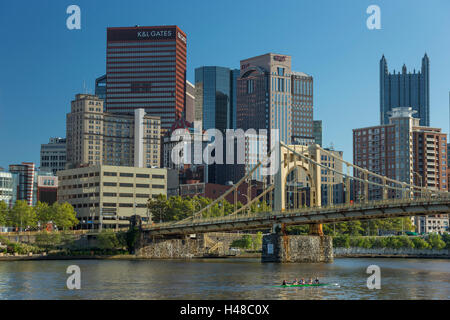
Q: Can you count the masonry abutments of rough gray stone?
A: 2